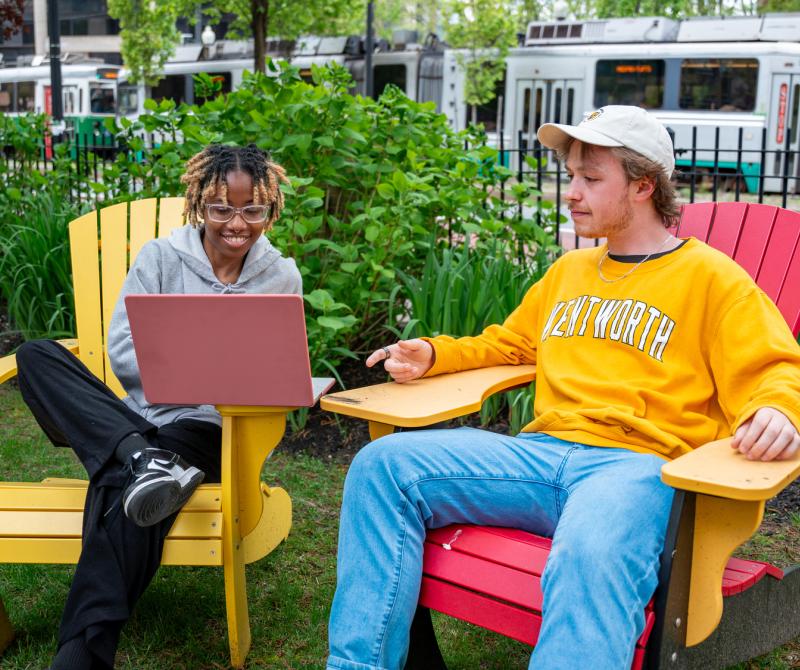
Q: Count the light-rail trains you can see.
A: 2